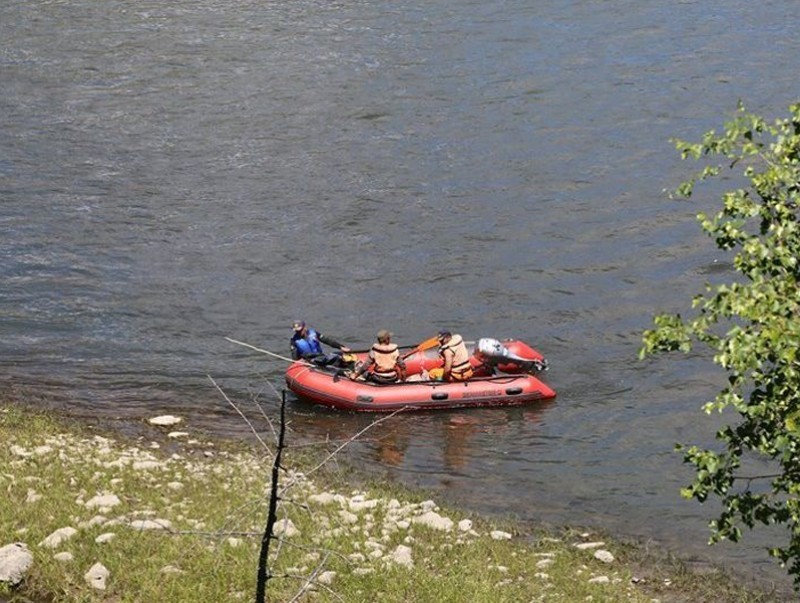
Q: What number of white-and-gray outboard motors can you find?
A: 1